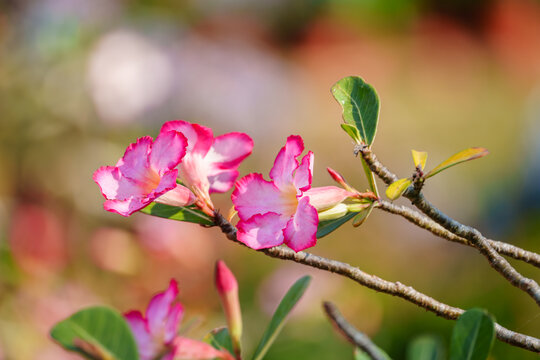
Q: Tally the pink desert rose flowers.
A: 4